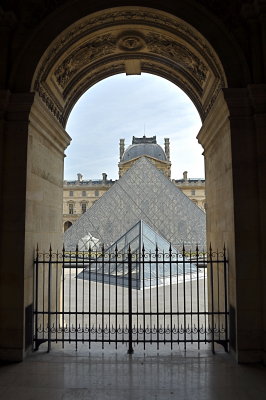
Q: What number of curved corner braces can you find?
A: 2